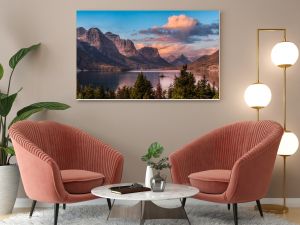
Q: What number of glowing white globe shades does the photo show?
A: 3